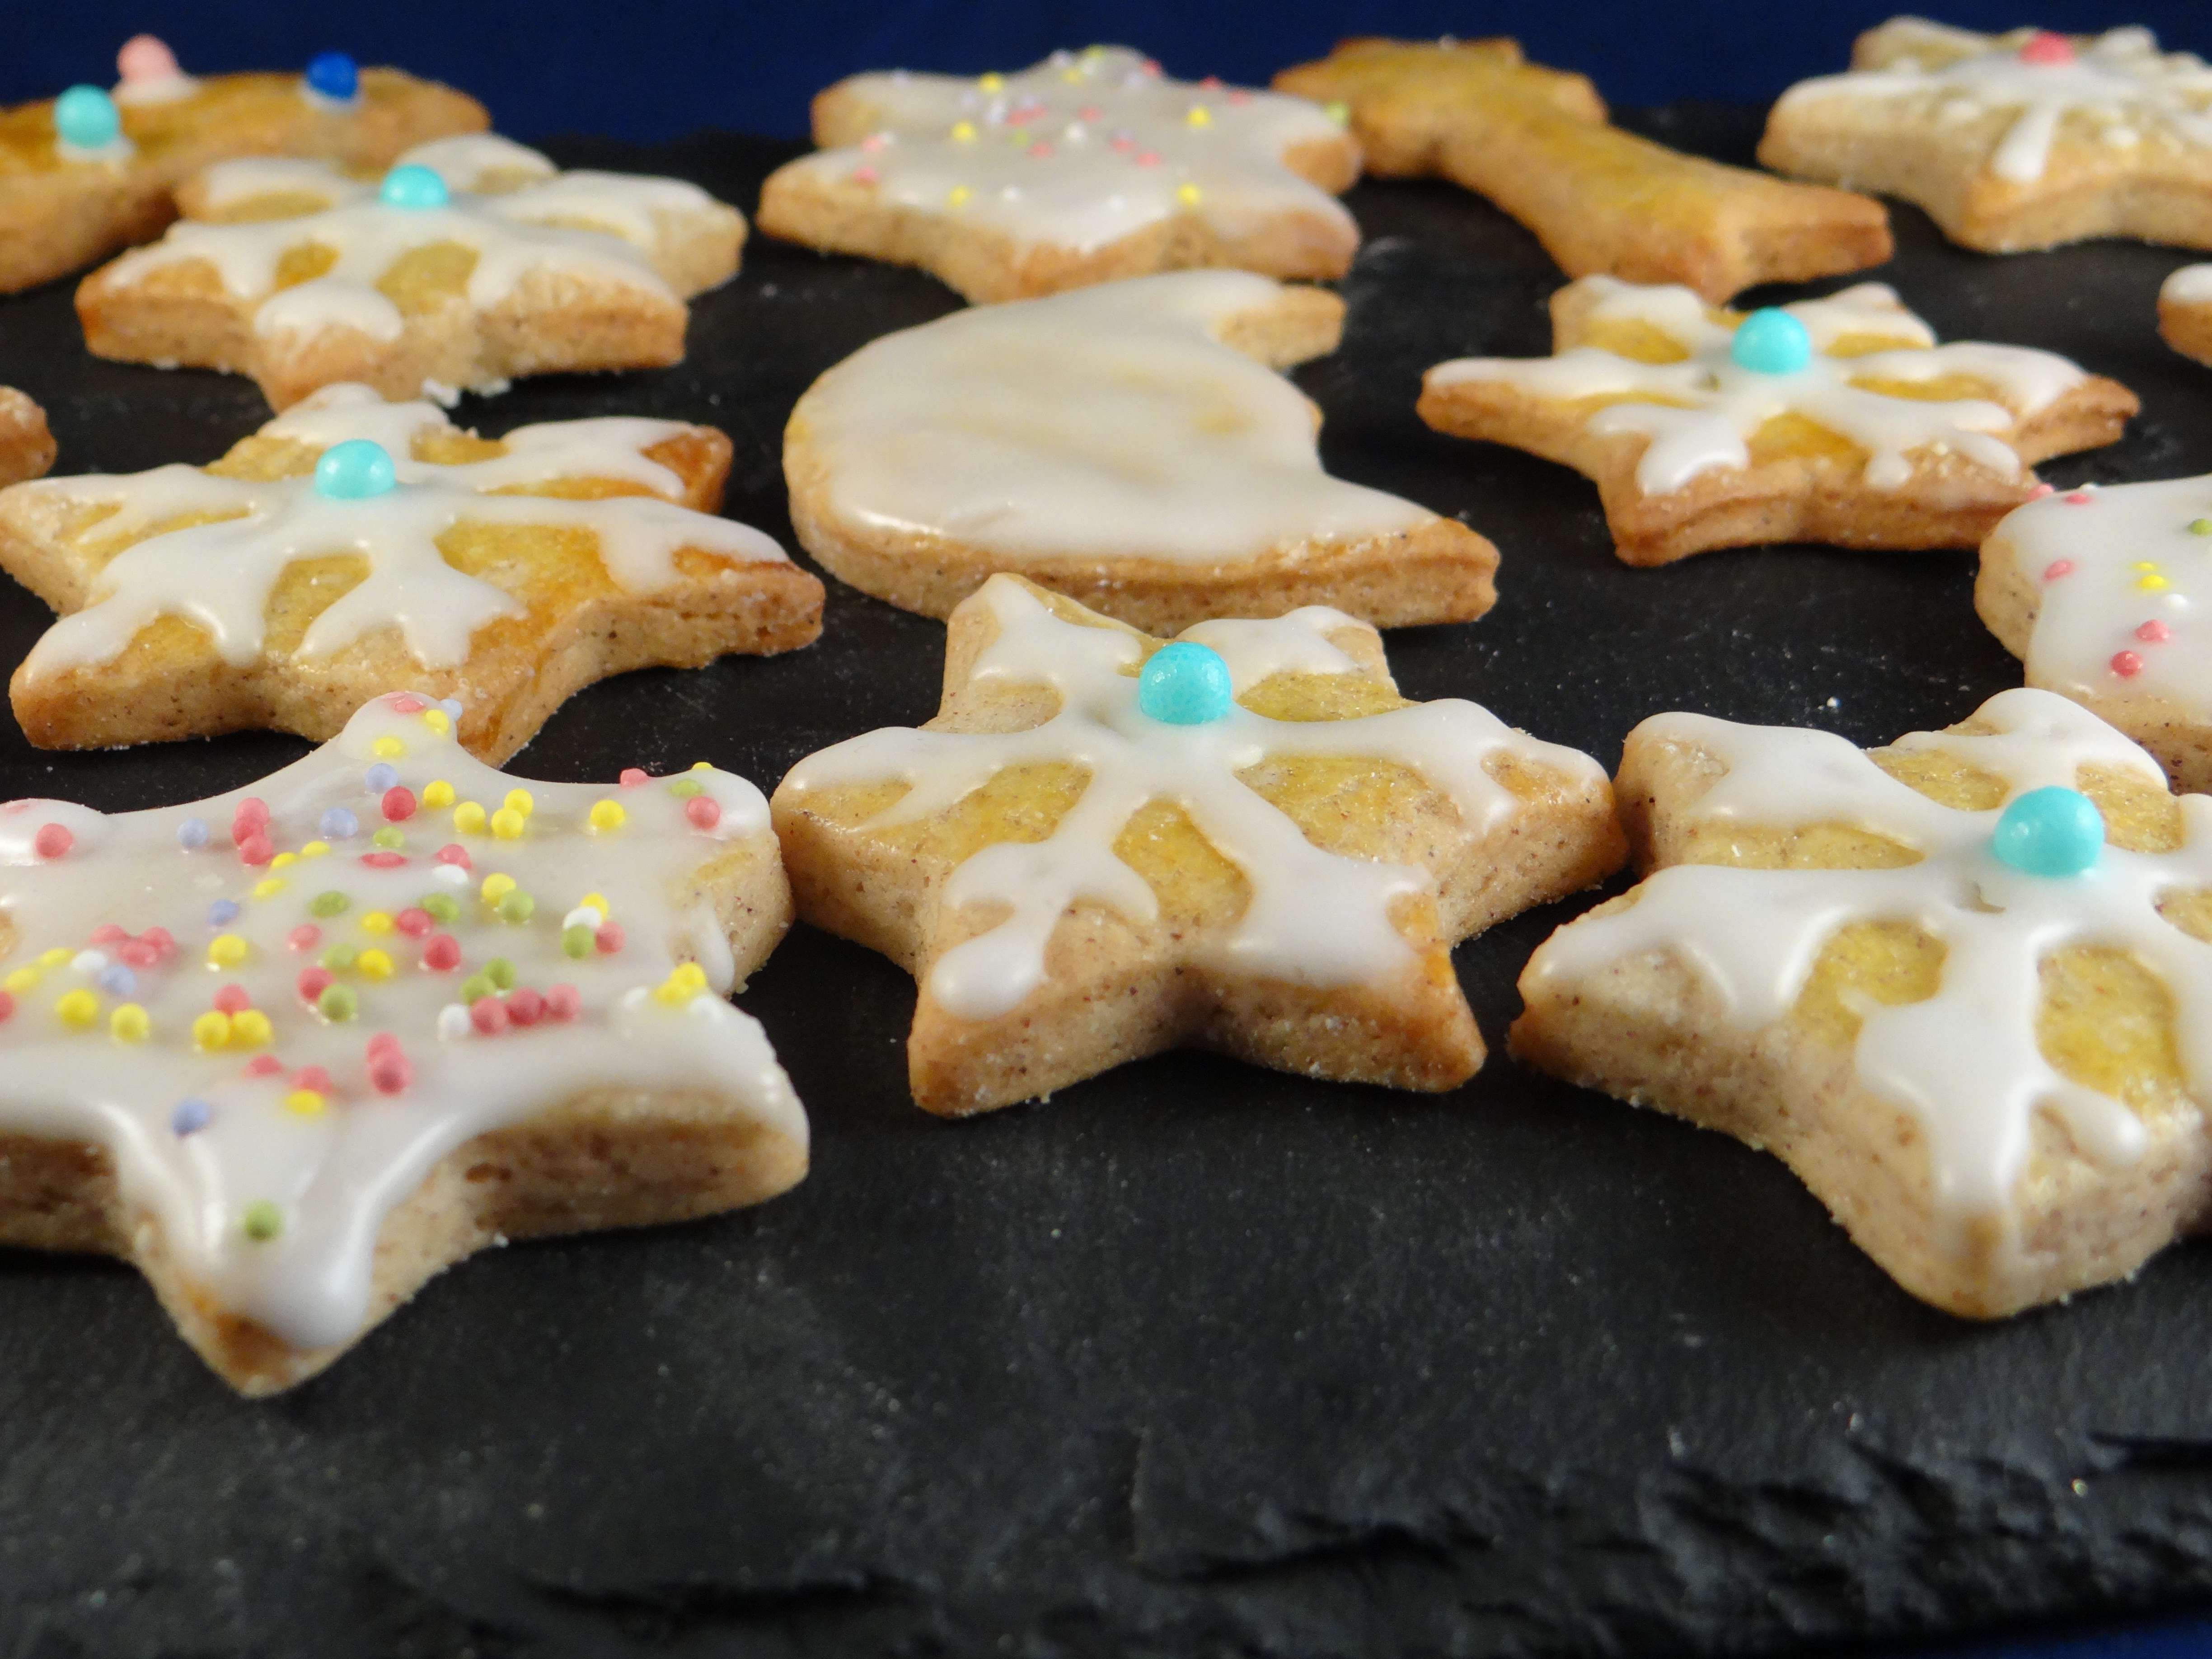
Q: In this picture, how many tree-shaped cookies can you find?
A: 0